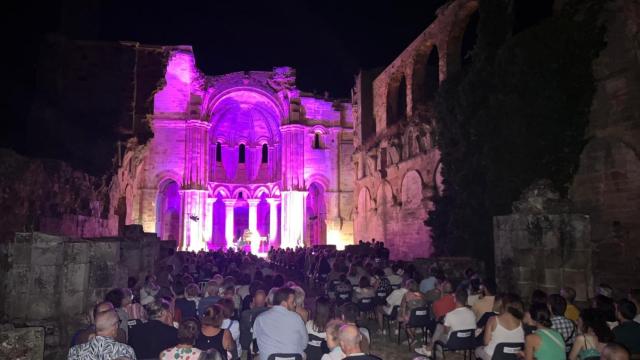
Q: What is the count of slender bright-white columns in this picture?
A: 4